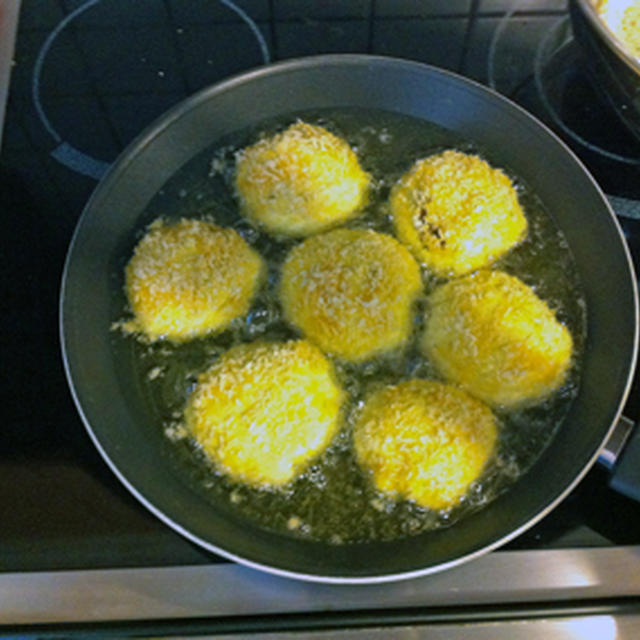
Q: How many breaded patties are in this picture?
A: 7